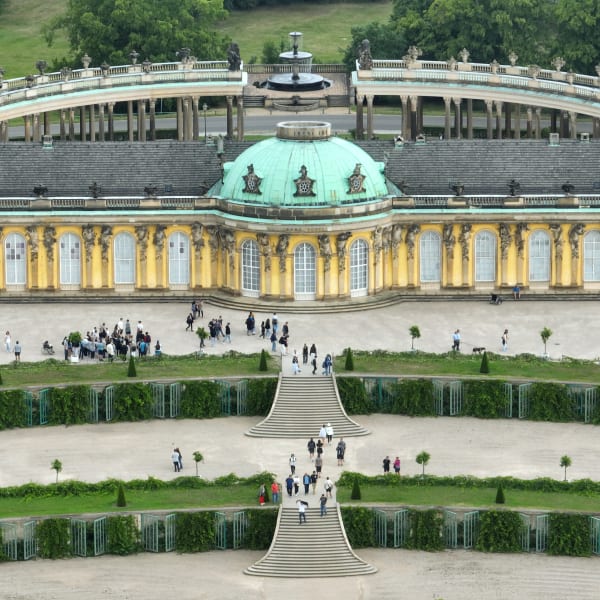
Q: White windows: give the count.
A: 11